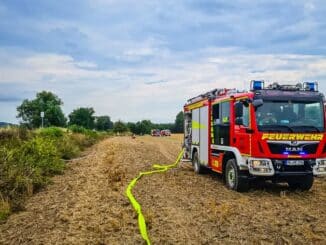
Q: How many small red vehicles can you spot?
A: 2